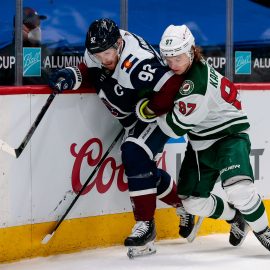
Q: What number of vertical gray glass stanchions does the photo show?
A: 3